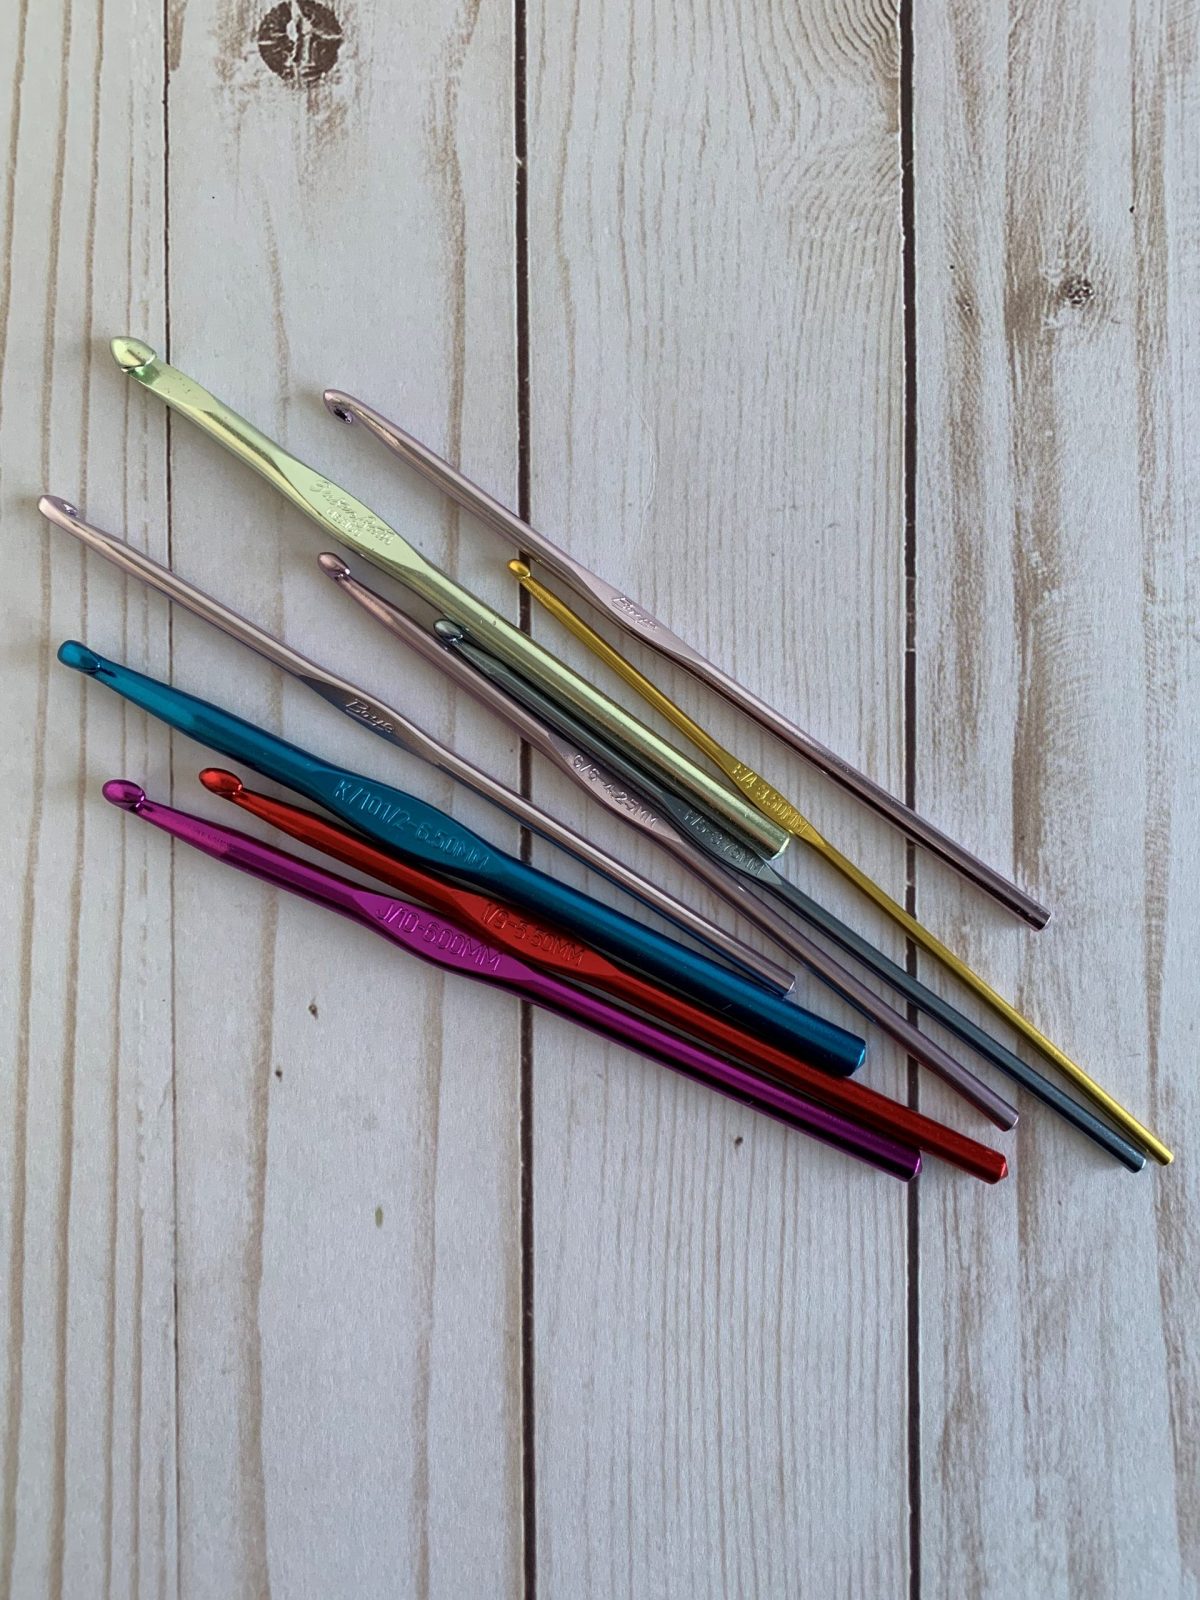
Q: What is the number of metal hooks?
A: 9